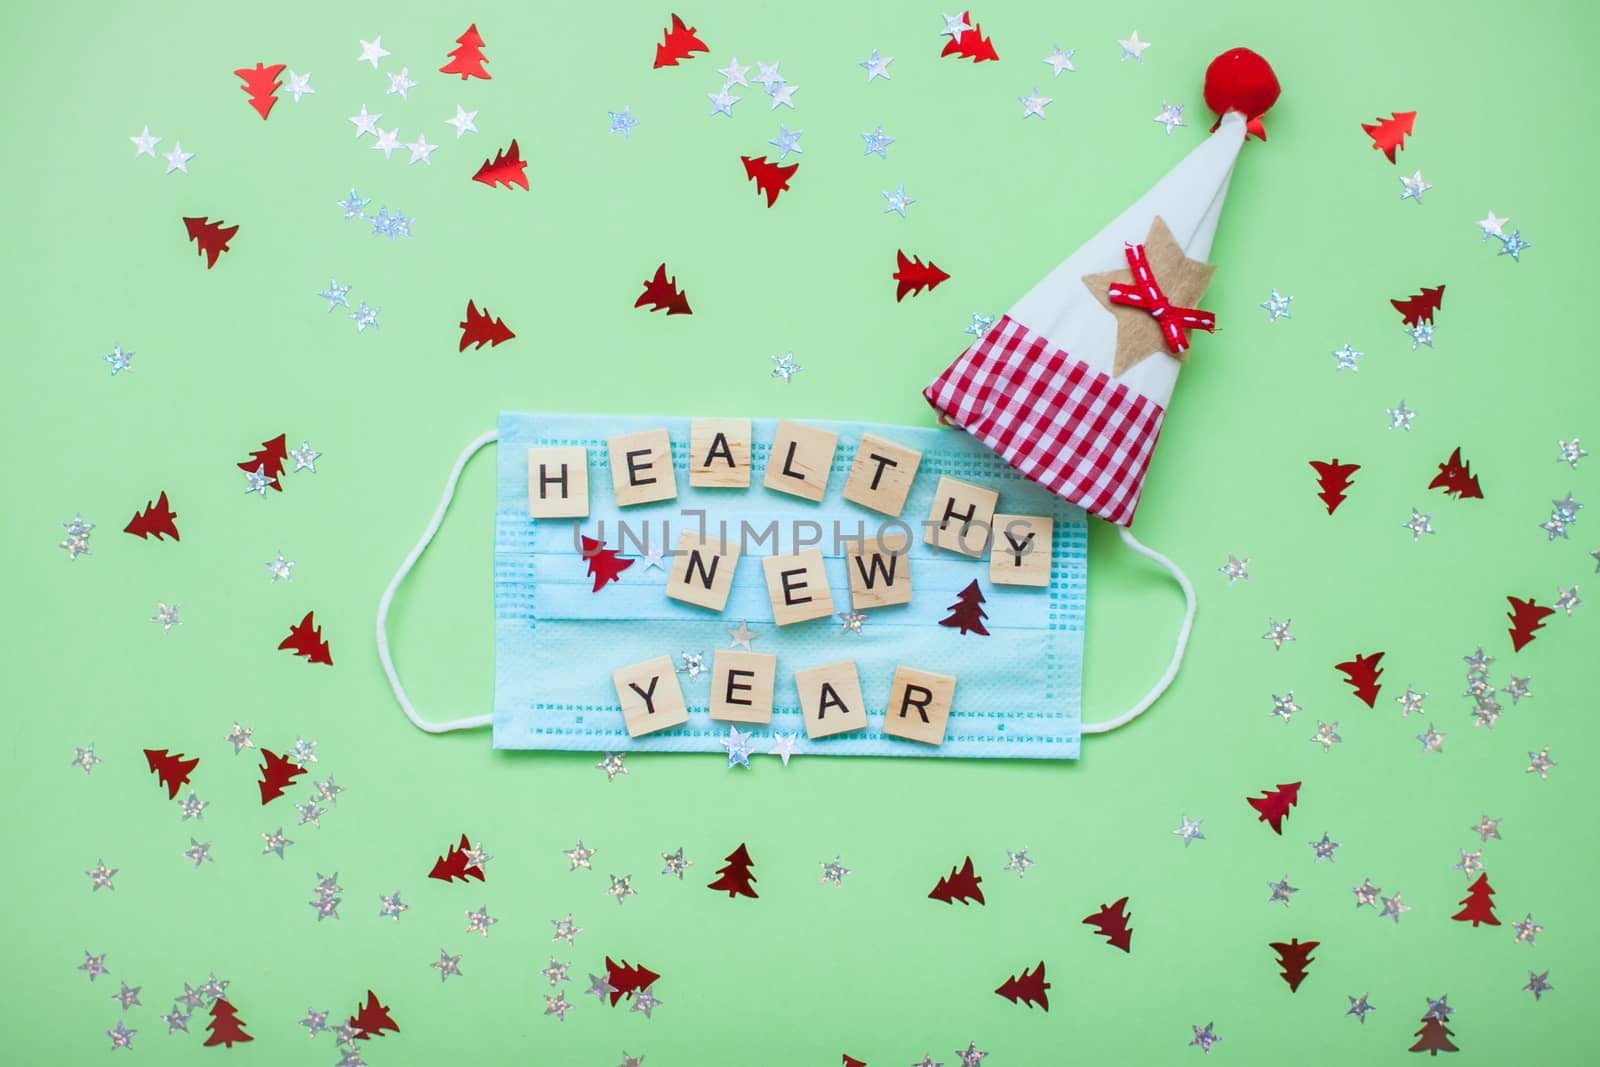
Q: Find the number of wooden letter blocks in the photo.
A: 14